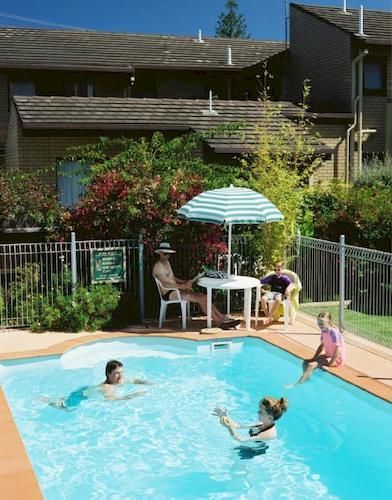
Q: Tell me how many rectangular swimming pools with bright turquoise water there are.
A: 1